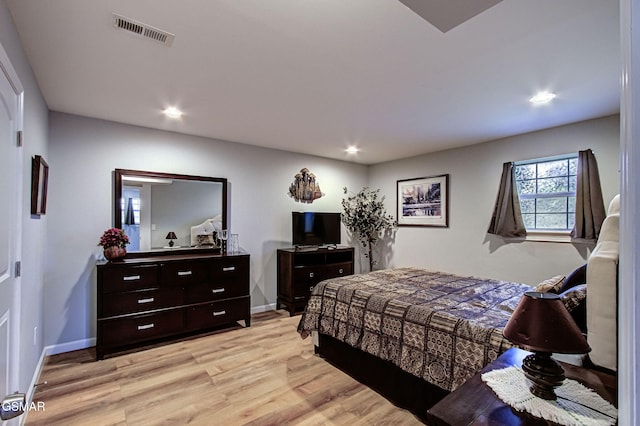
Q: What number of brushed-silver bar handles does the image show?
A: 7